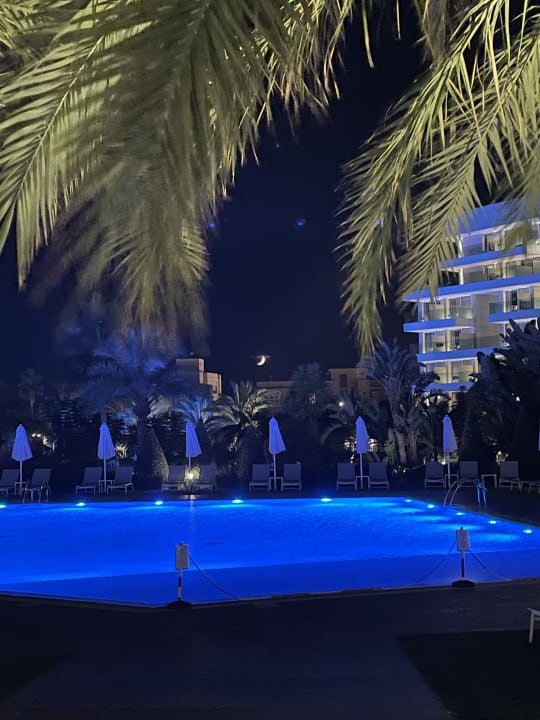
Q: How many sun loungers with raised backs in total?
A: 13